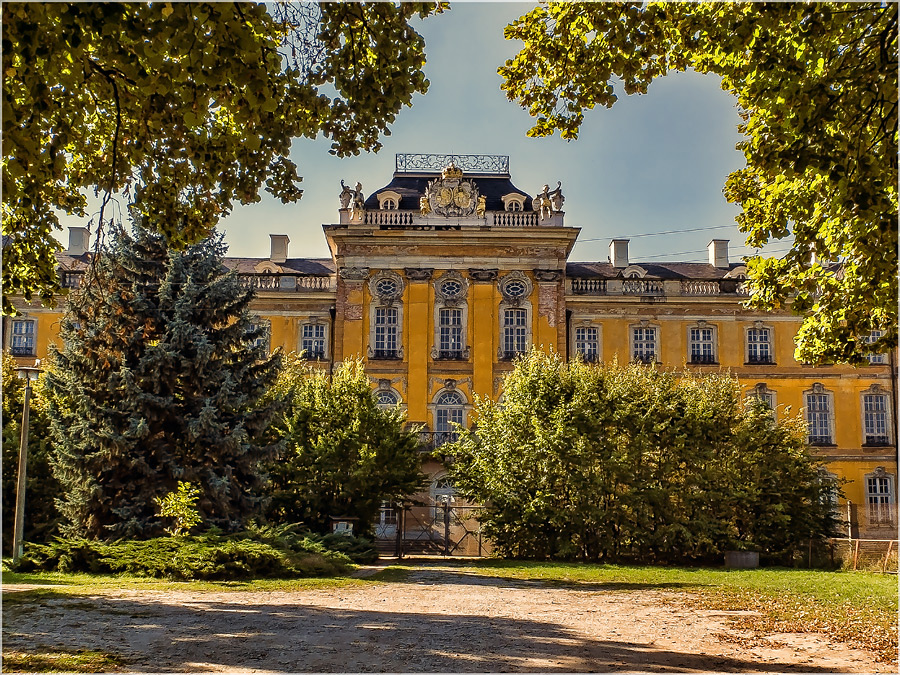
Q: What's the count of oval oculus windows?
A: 3